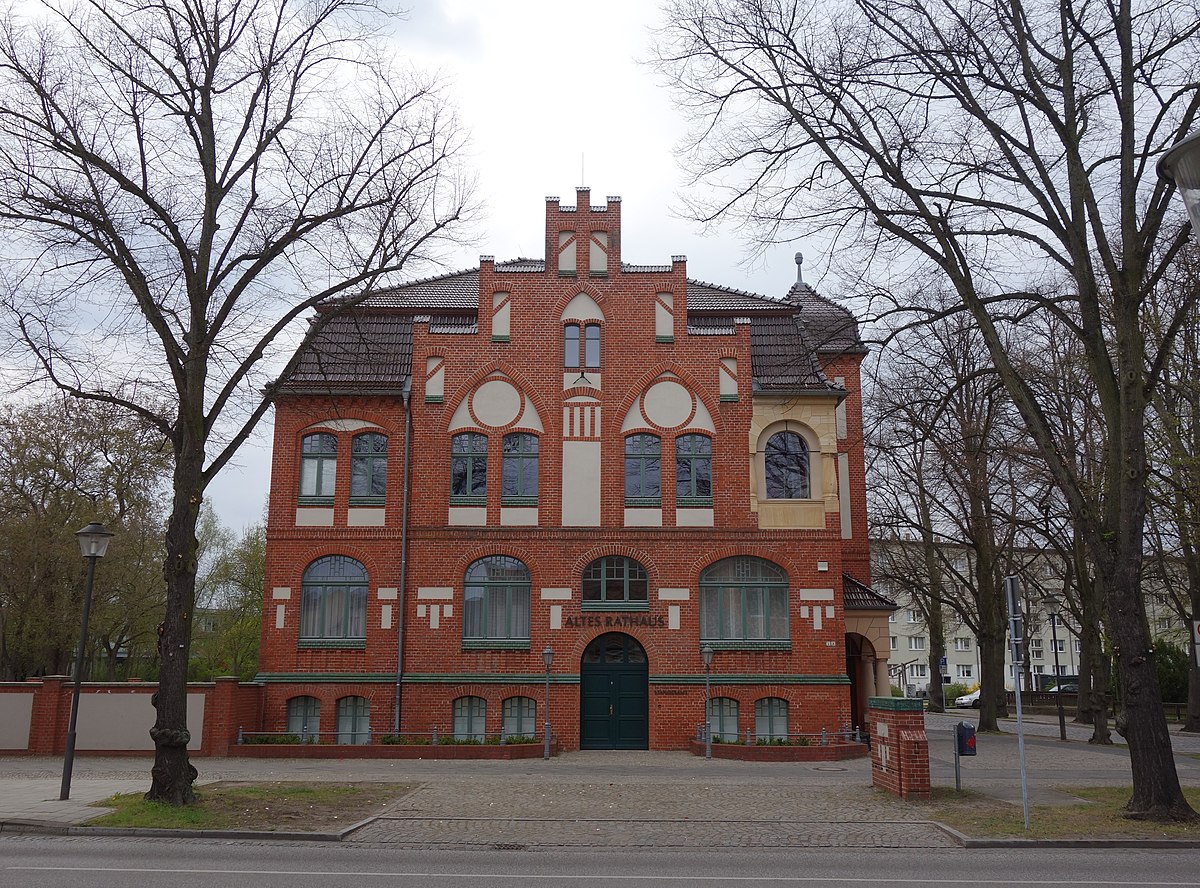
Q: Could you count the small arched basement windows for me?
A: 6